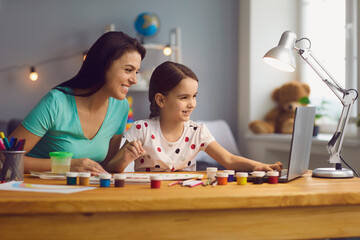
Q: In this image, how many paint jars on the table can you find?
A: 11